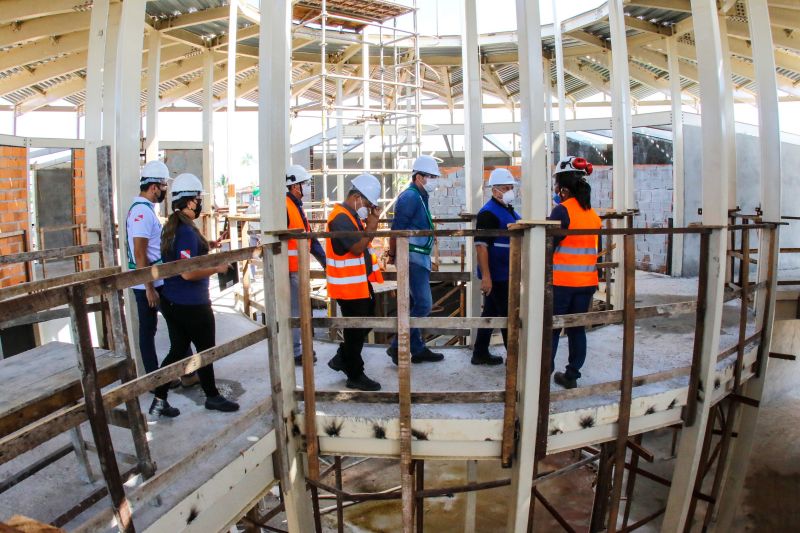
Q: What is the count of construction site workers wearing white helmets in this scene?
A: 7